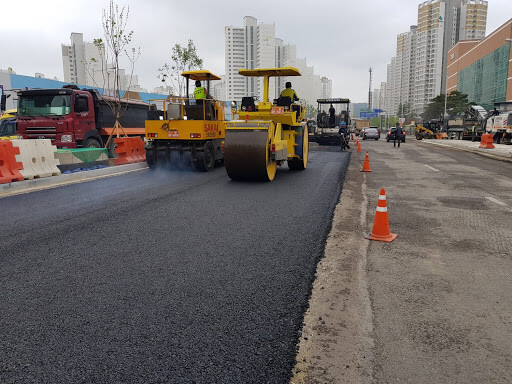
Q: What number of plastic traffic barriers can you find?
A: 4